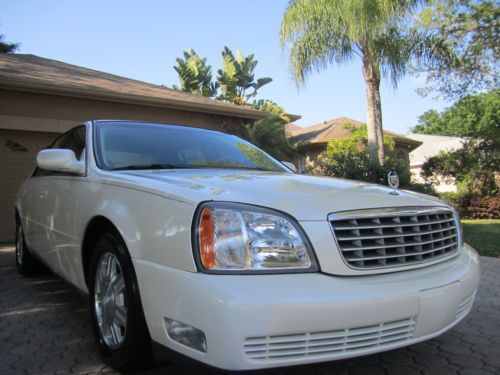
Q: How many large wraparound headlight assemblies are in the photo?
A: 1